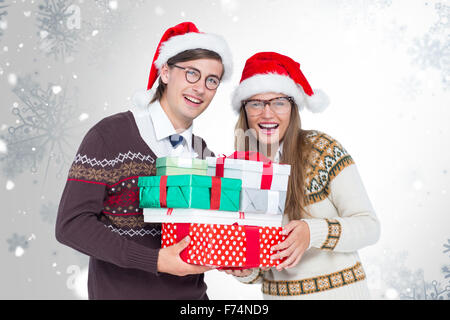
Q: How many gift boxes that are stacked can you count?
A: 6